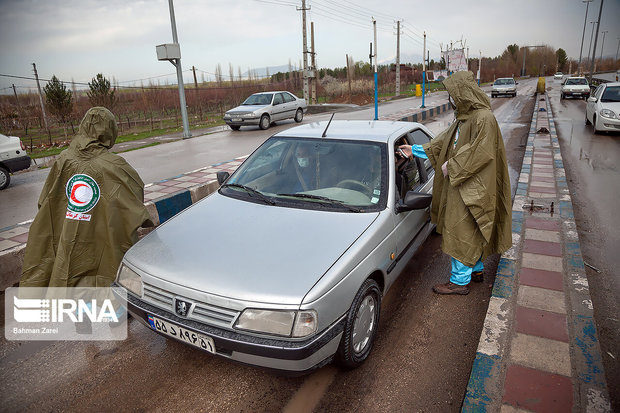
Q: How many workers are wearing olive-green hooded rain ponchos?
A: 2